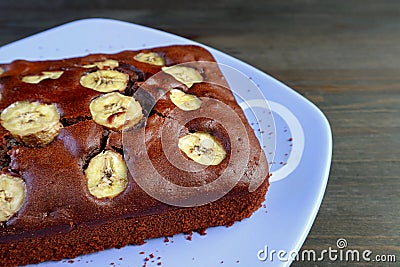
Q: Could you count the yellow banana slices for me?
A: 11